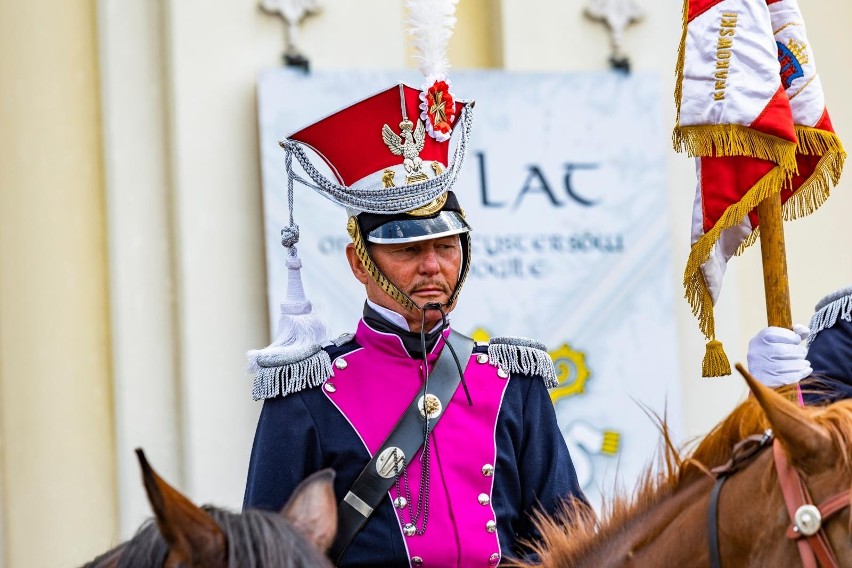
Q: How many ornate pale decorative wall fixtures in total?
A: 2